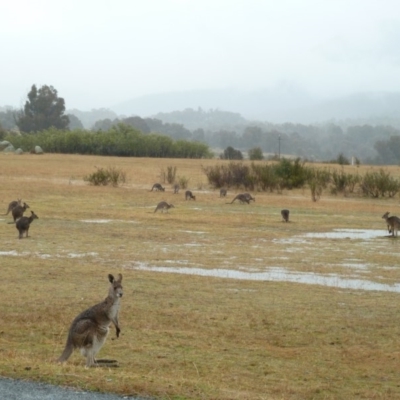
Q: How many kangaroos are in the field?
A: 13